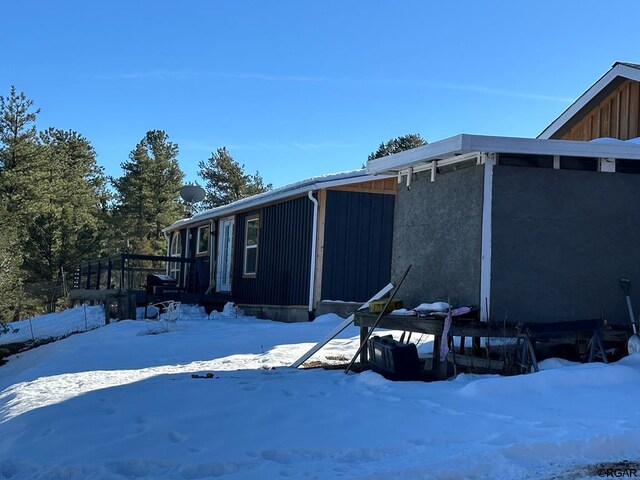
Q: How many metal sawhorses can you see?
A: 2